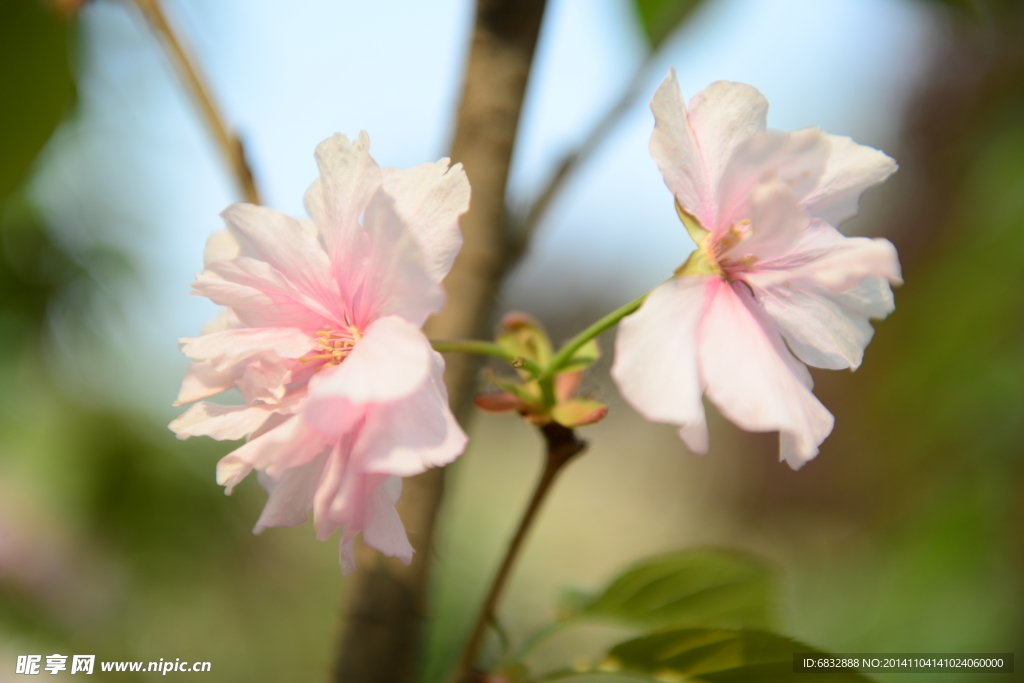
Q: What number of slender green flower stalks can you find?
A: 2